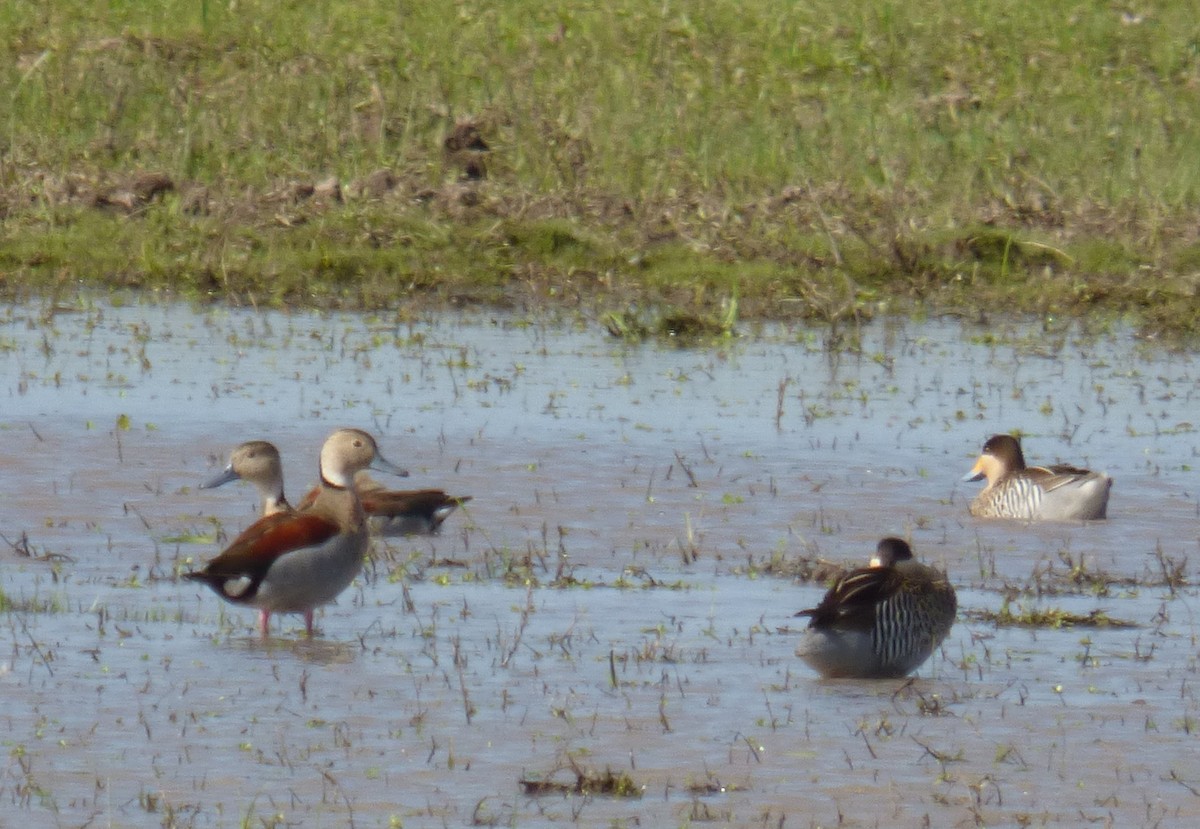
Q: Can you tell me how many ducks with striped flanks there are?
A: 2